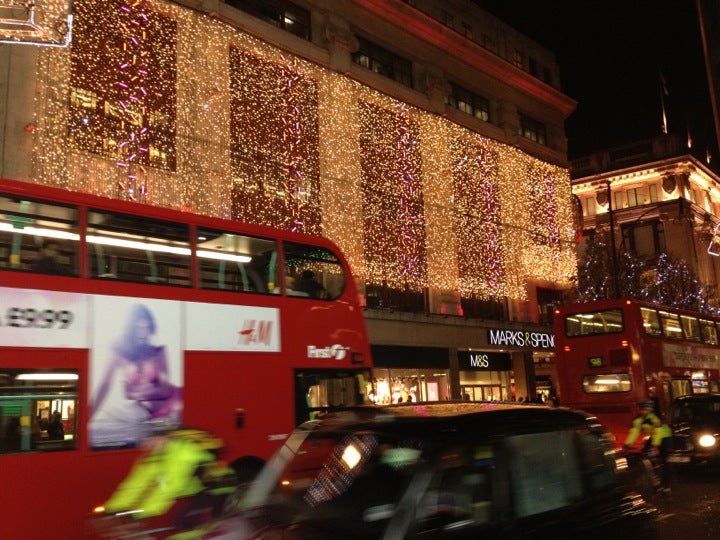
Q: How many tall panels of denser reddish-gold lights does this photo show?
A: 5